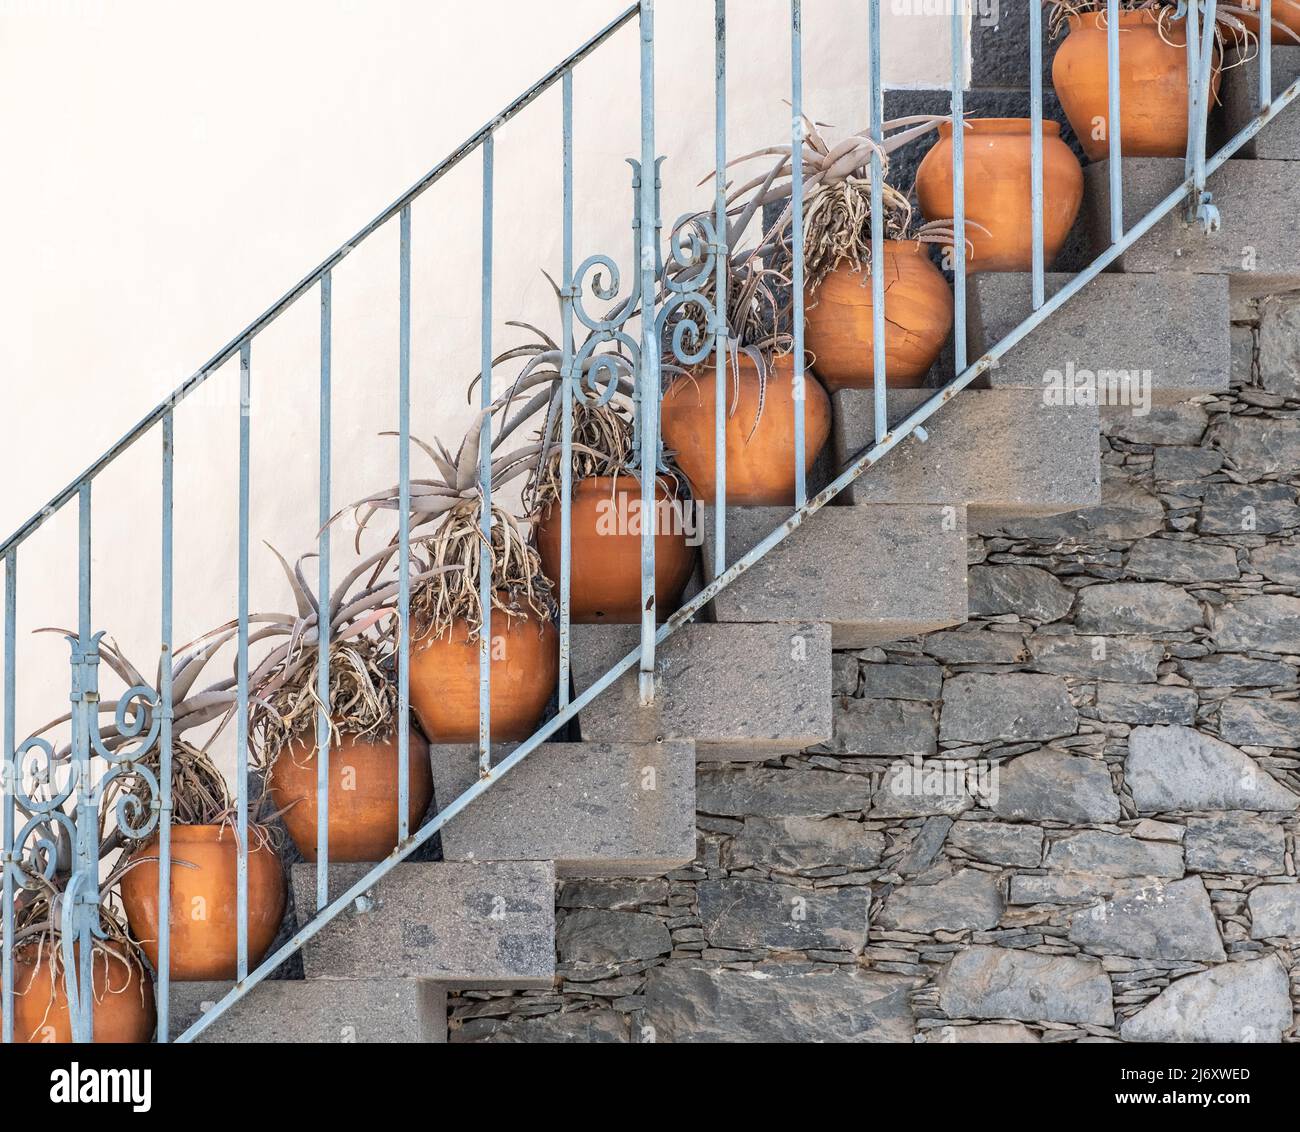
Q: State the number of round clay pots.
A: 10